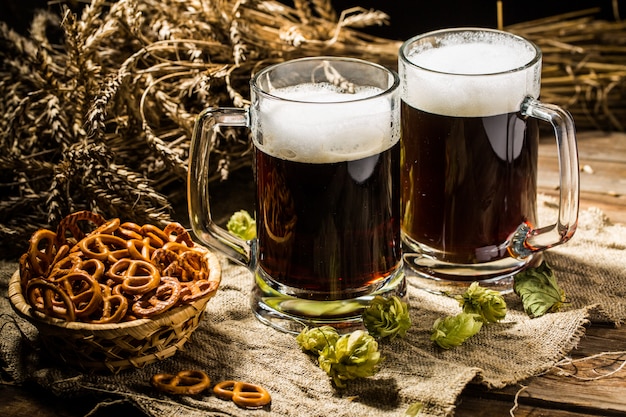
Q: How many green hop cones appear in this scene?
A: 6